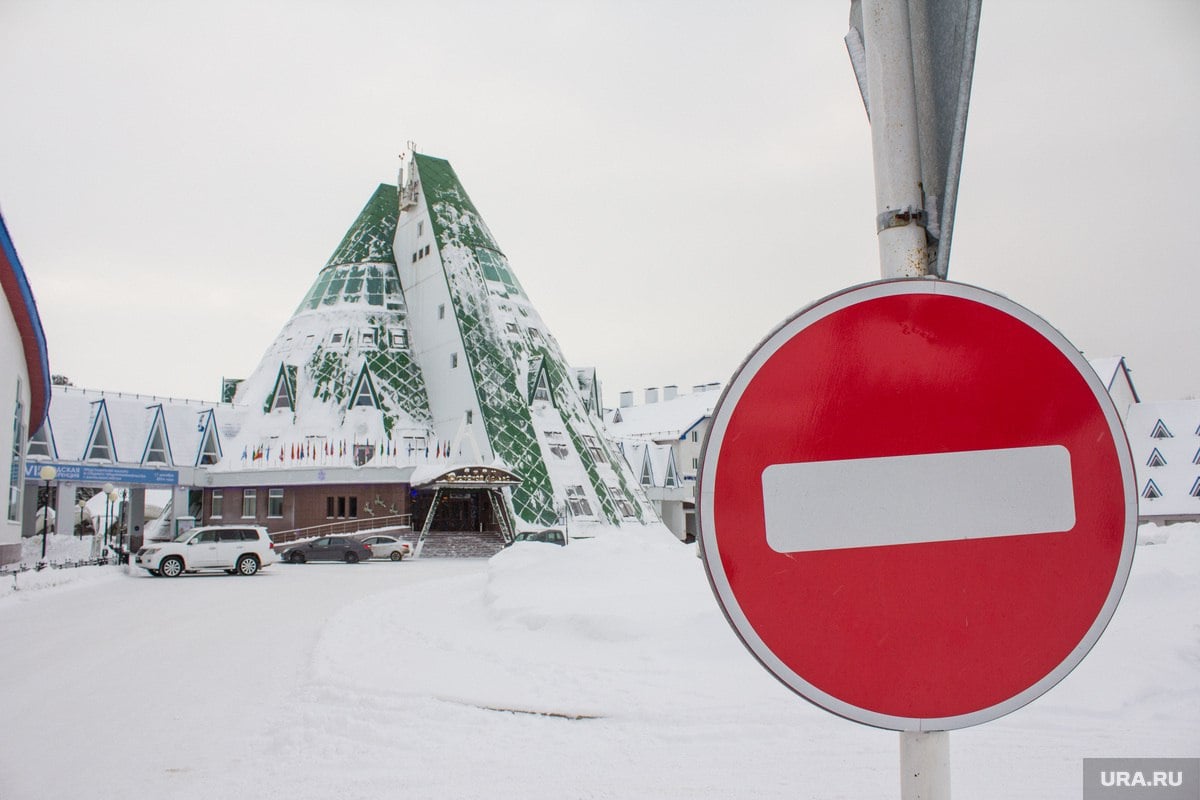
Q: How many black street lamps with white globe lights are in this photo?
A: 4